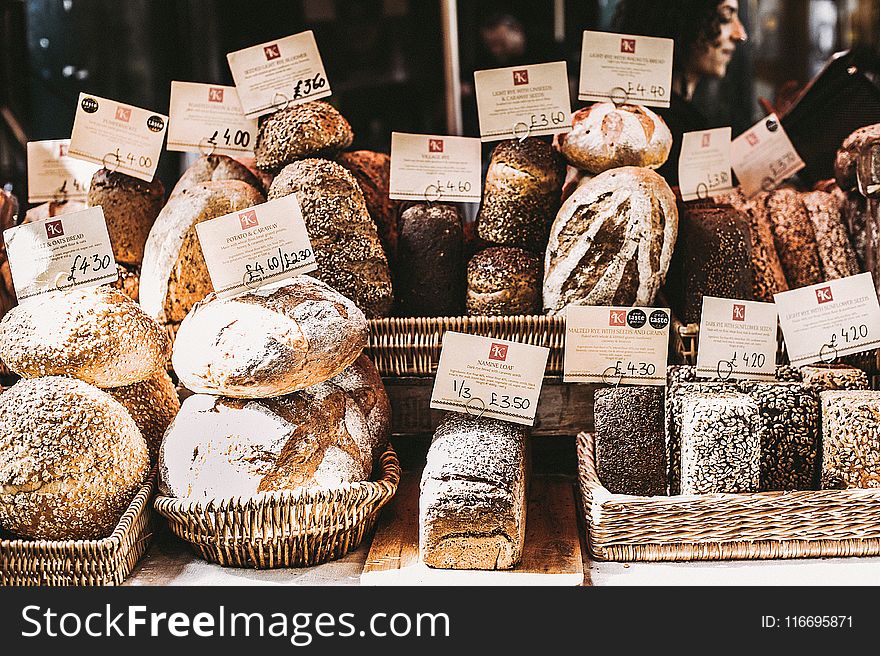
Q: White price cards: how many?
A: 15